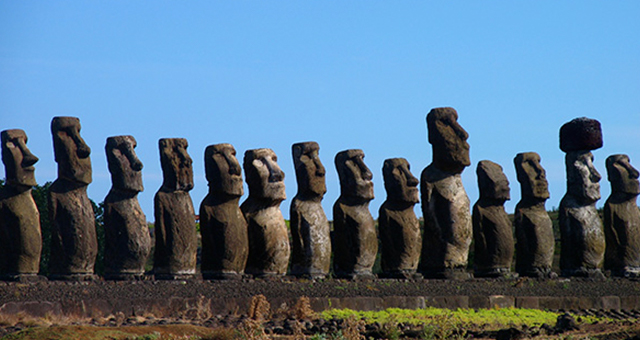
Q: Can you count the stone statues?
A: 14